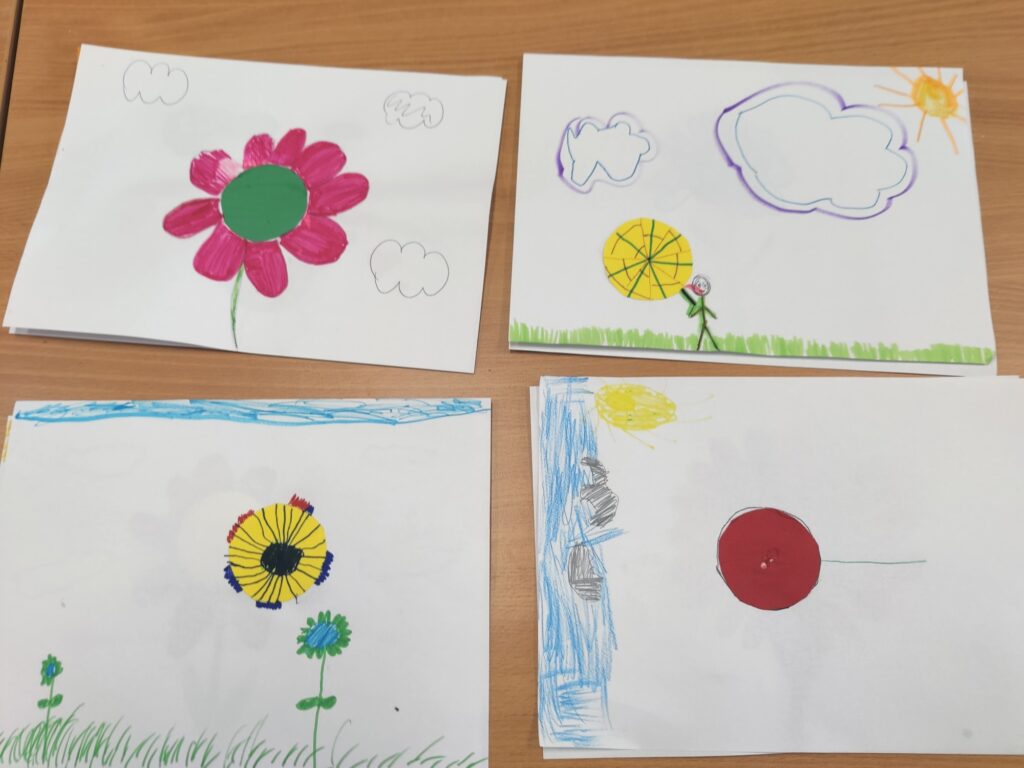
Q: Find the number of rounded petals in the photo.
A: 9